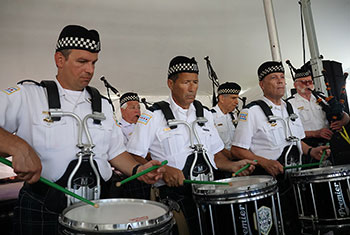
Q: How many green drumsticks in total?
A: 6